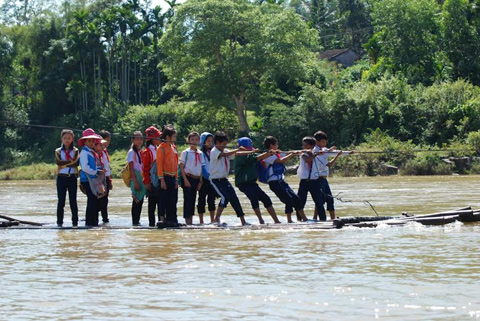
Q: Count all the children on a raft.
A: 14